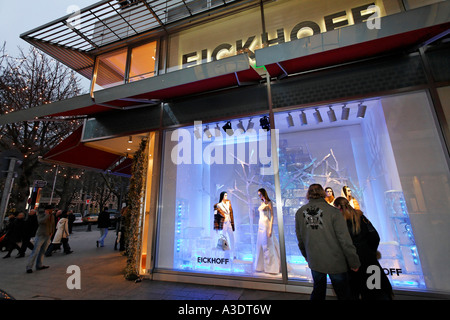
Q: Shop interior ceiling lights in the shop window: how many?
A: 13